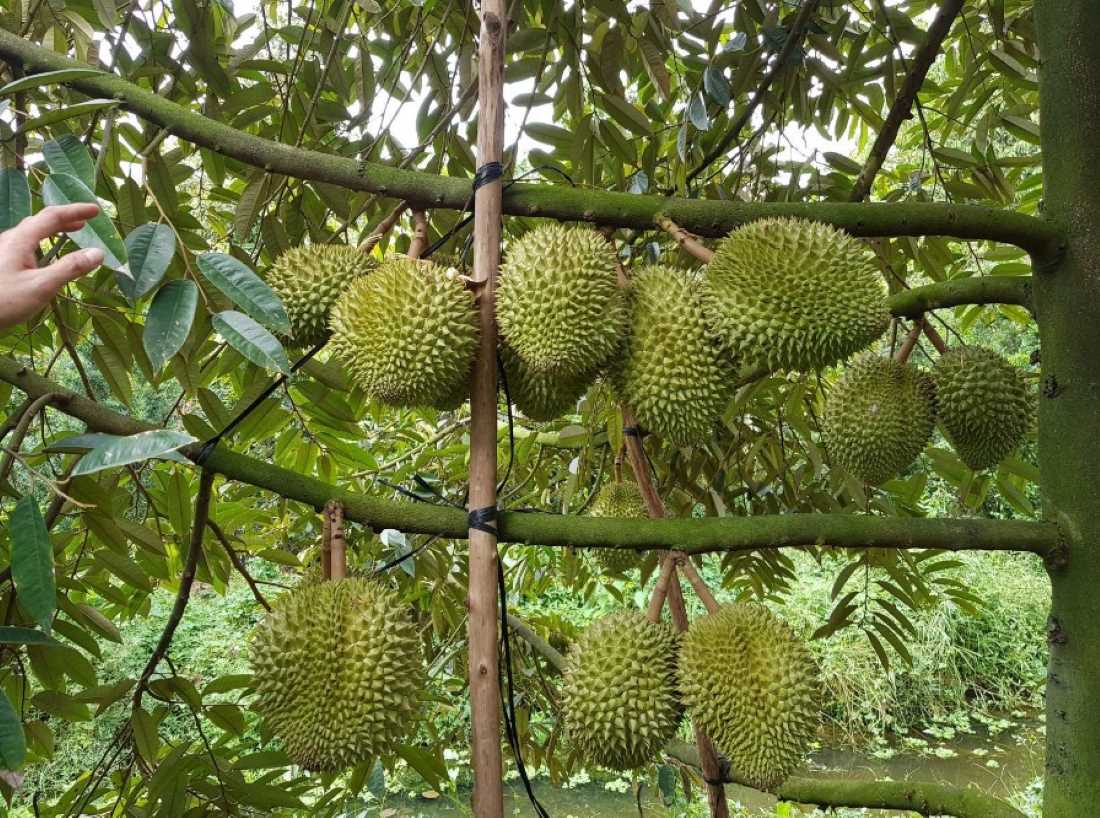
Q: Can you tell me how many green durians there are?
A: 12